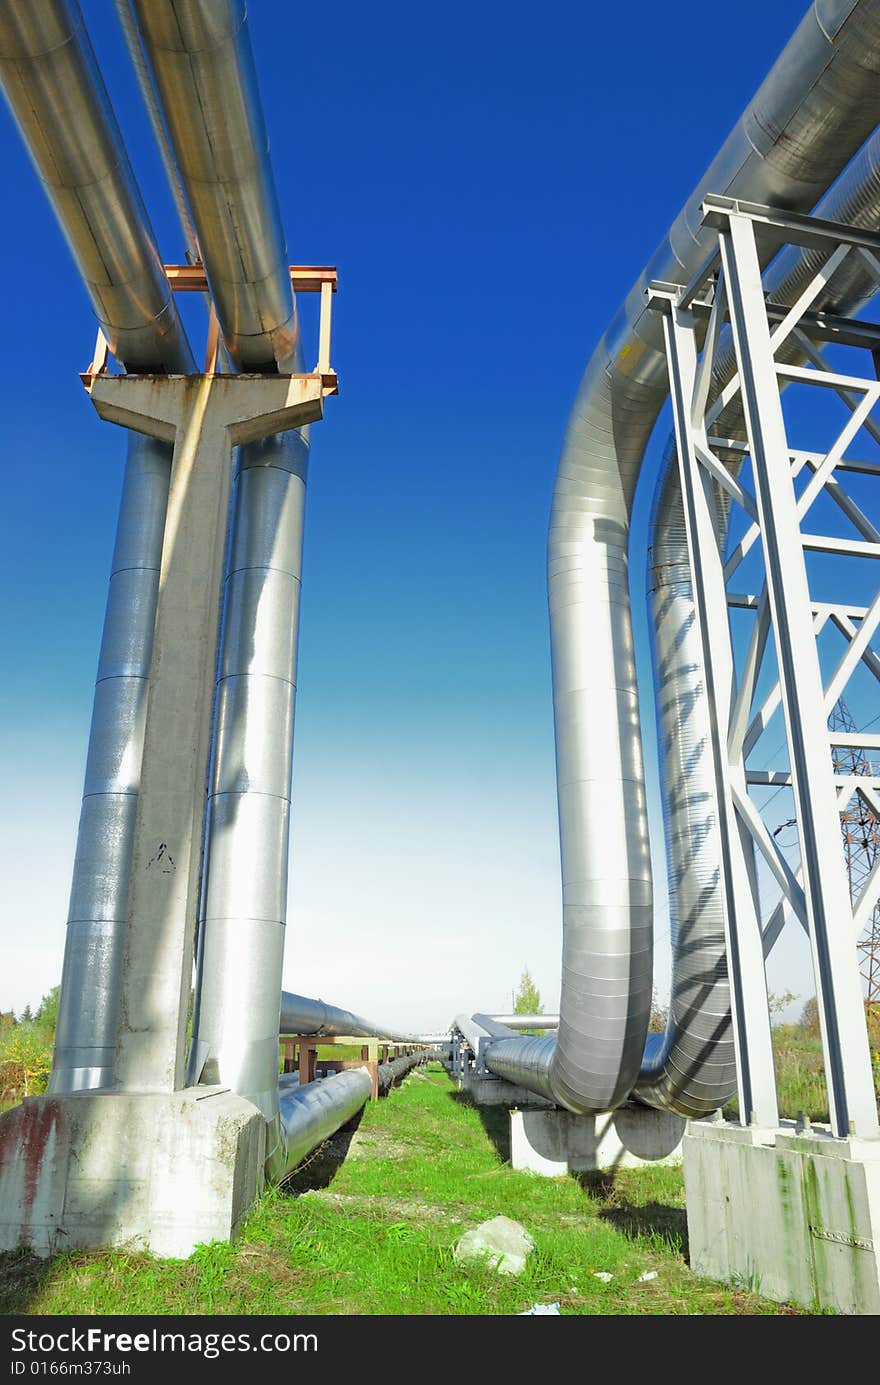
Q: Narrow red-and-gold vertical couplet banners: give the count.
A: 0